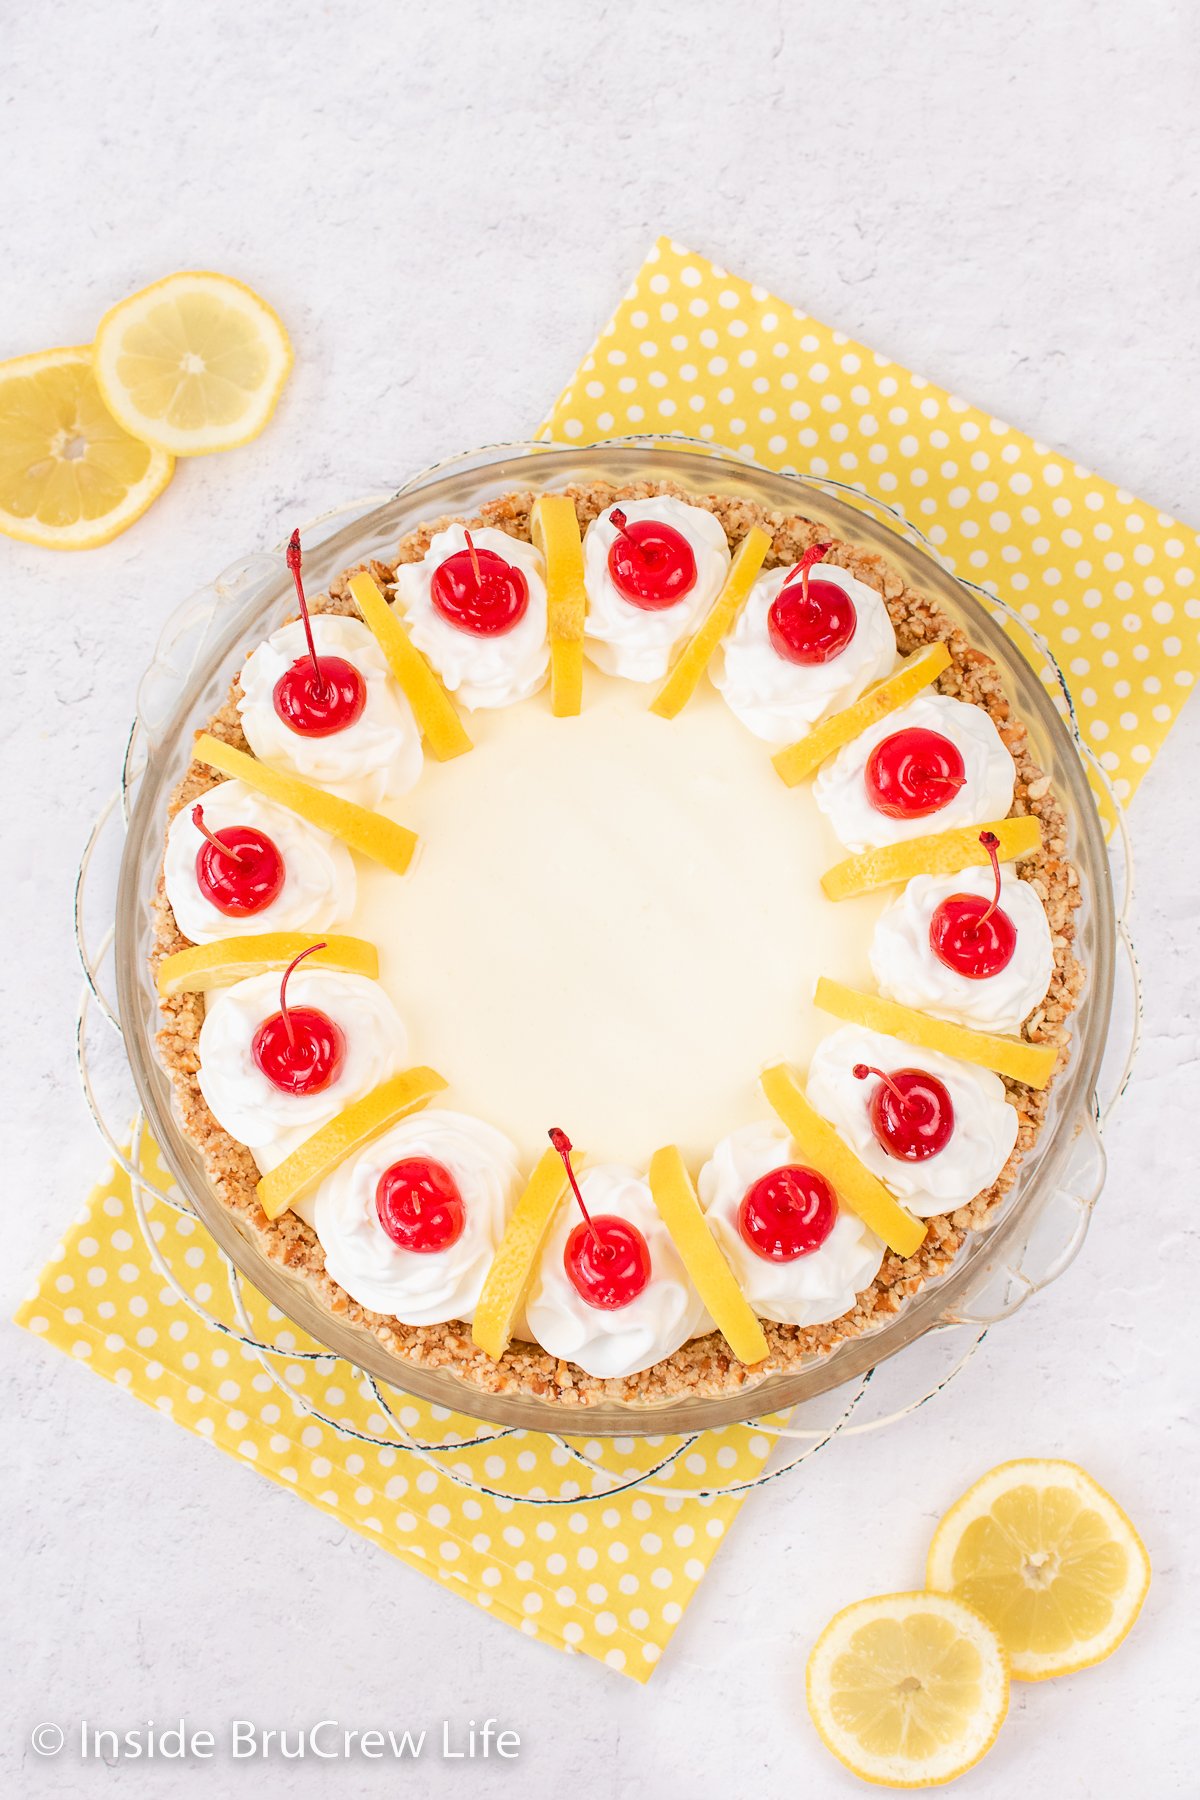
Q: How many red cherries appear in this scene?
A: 12